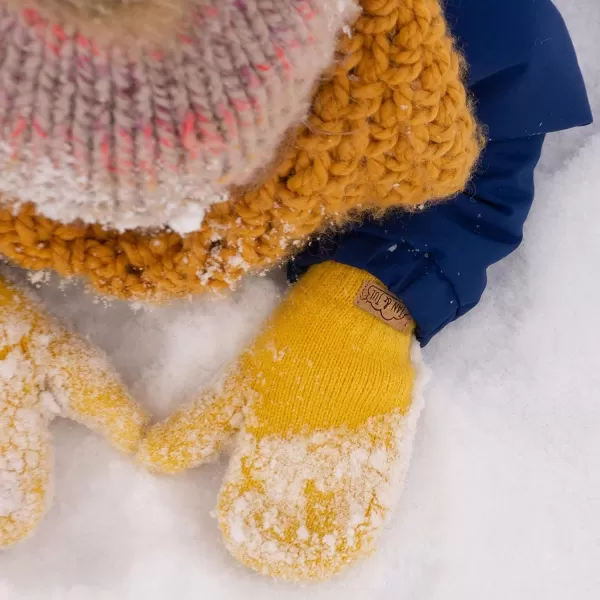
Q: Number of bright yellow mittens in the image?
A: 2